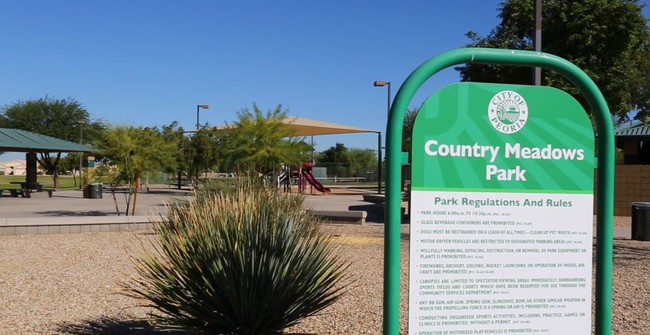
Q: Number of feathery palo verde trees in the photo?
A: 2